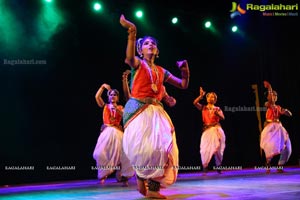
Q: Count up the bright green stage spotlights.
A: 6